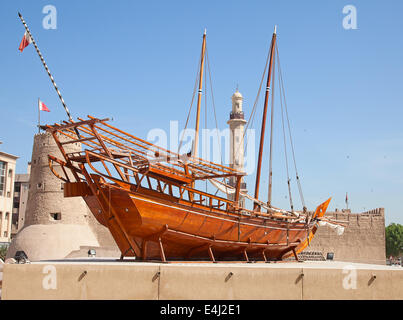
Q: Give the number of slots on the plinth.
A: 5